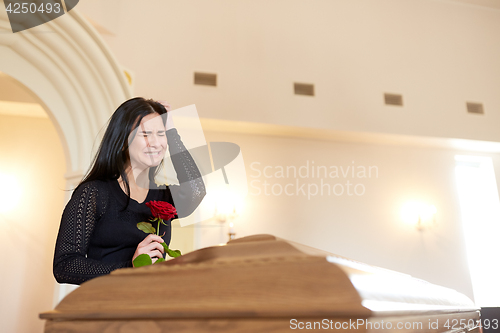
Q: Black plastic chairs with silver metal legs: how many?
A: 0